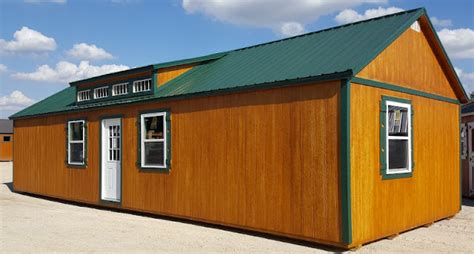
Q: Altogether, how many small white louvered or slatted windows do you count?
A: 4